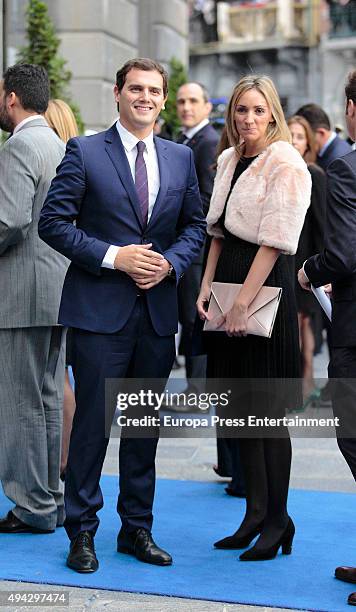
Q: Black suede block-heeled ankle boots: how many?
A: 0